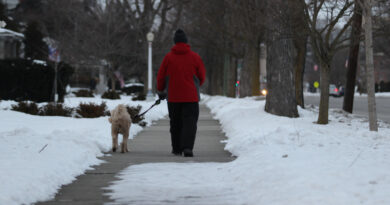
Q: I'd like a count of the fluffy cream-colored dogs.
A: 1